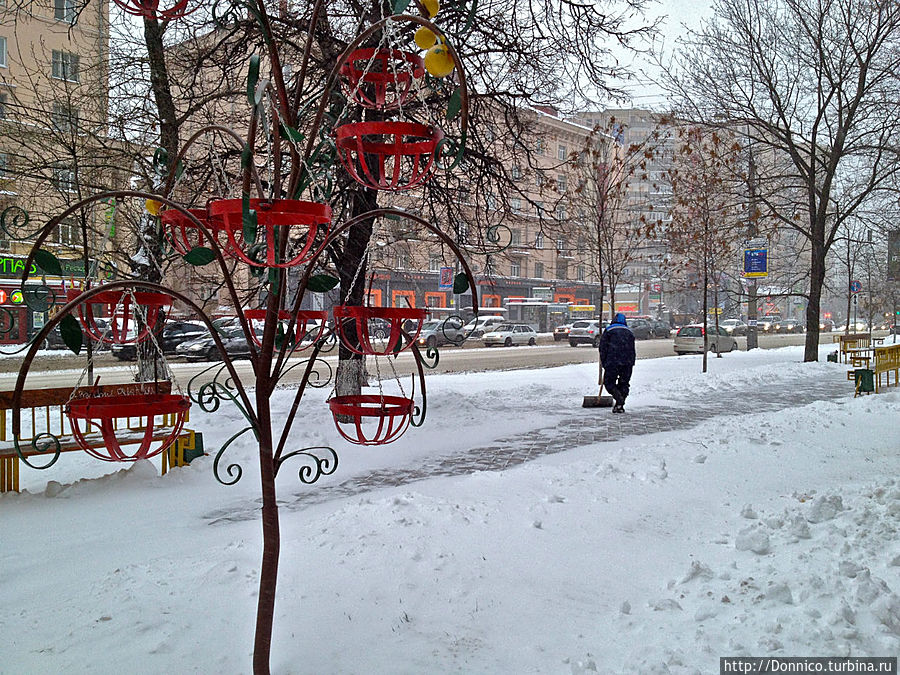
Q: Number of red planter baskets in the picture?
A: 10